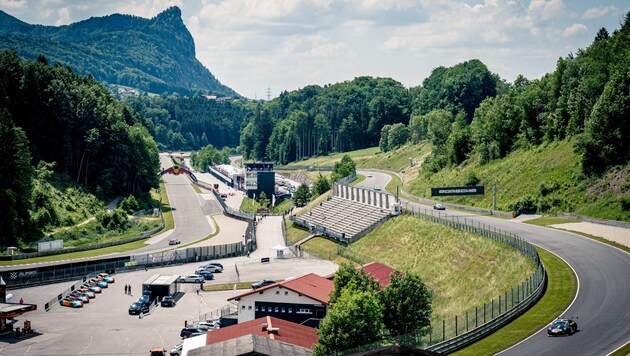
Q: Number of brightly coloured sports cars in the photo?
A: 6